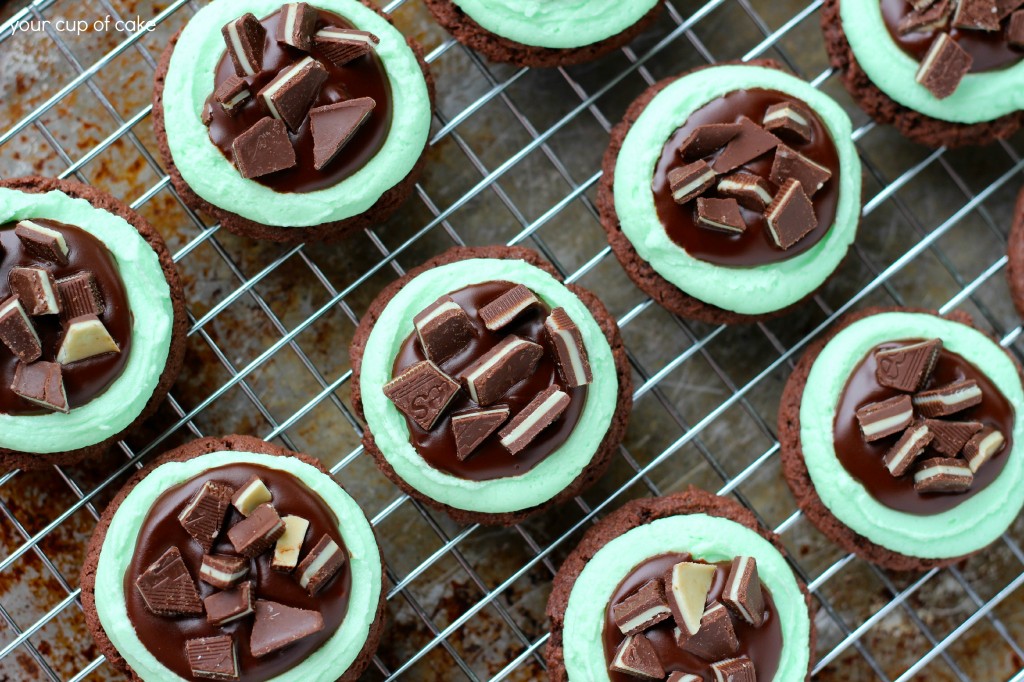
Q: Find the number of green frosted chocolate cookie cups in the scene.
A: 9